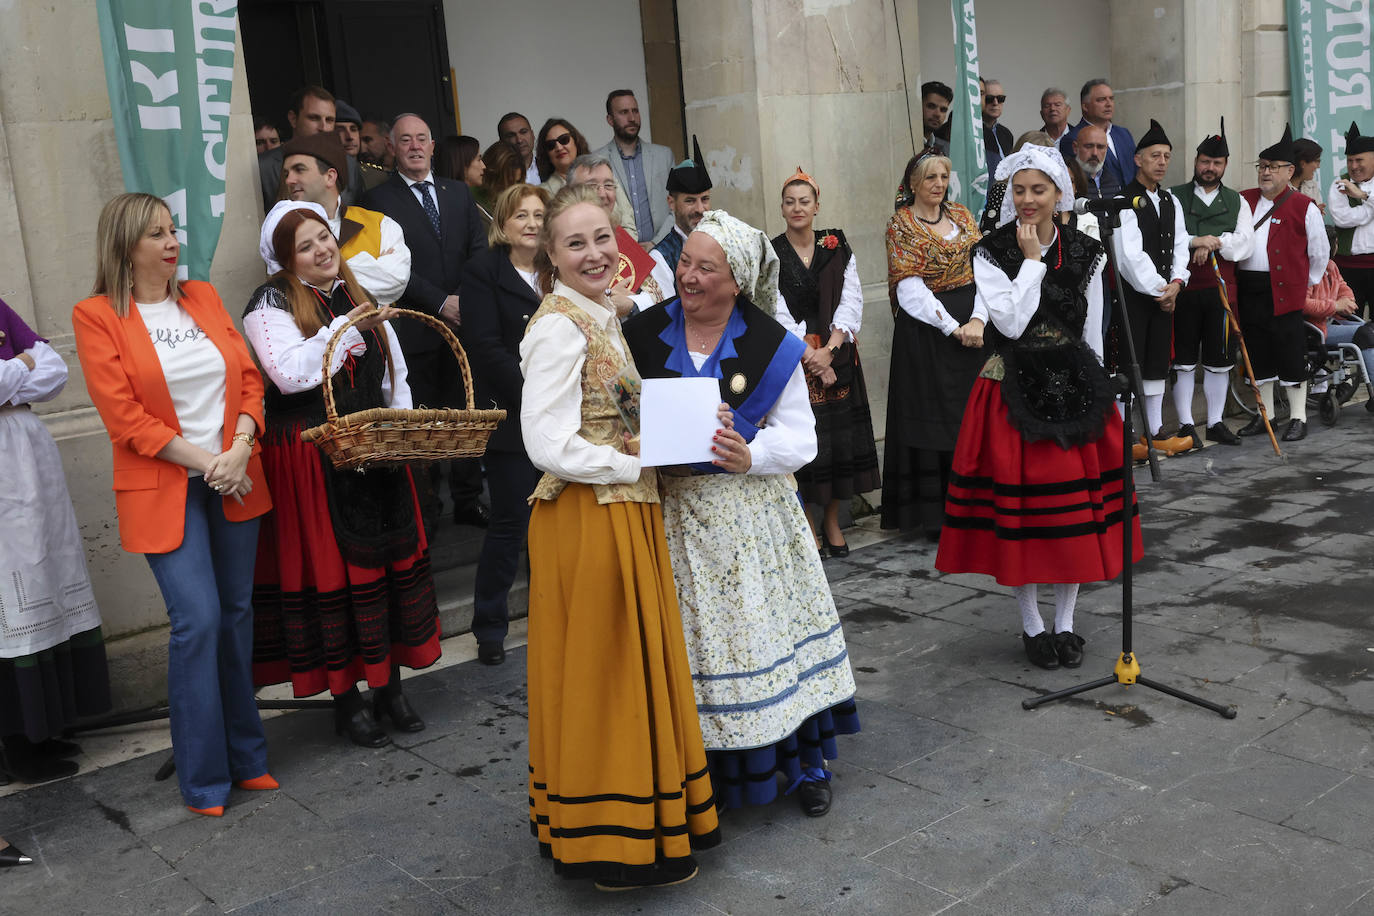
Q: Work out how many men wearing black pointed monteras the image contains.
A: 5